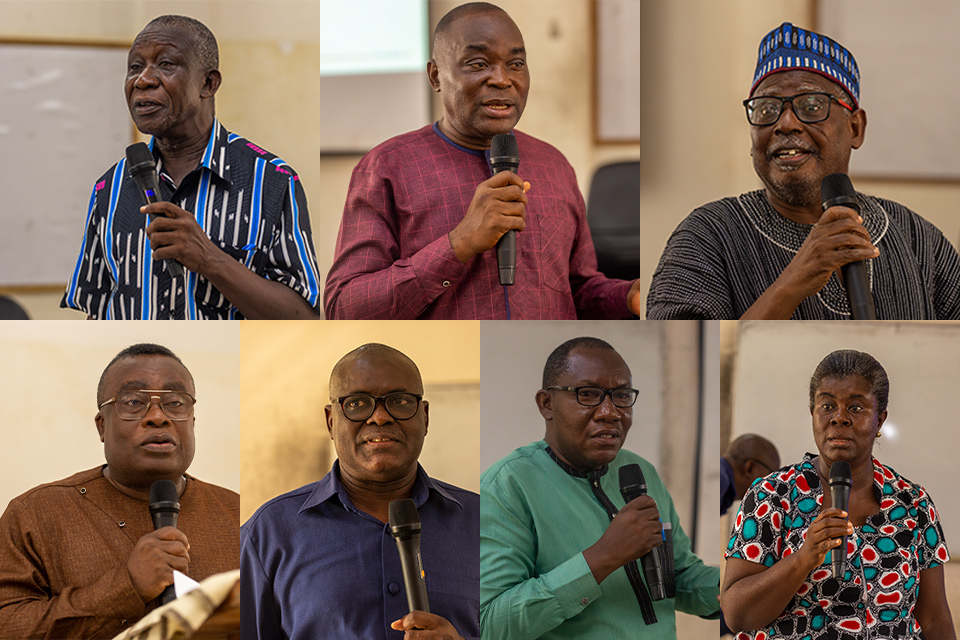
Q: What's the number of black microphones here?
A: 7